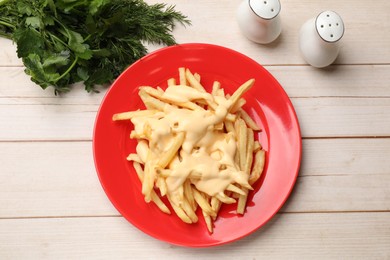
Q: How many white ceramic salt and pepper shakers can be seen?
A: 2